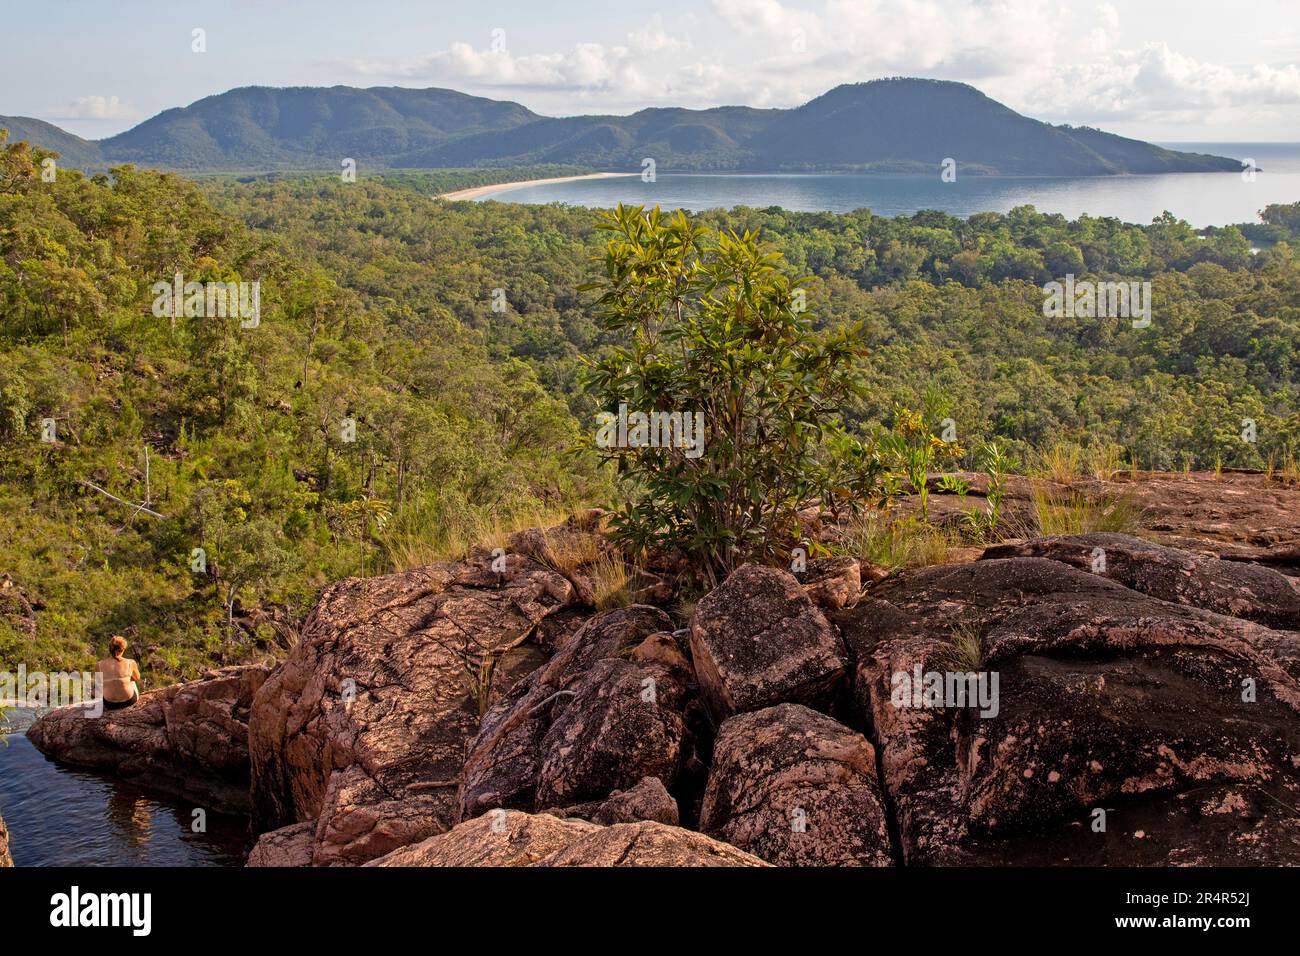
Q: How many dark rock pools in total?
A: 1